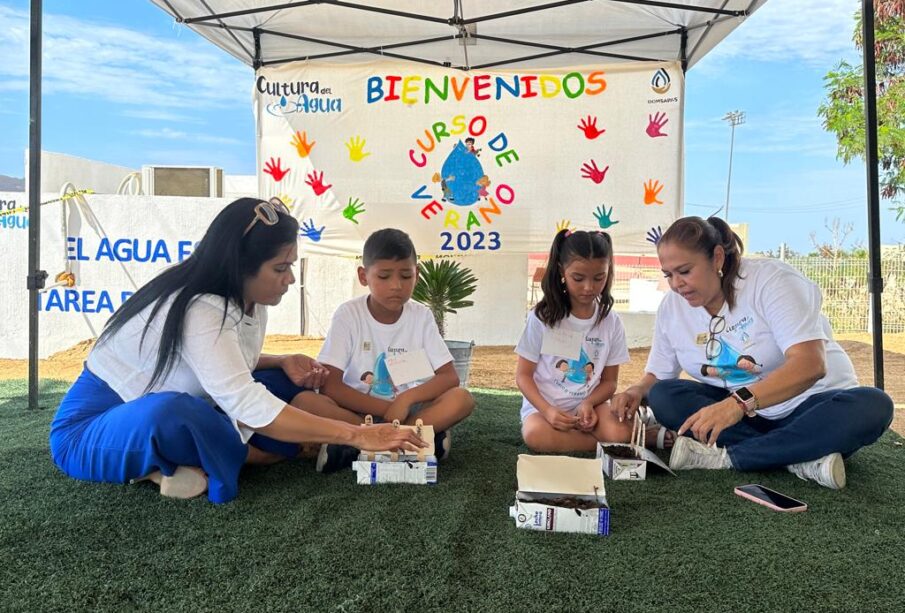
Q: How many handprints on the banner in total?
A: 14